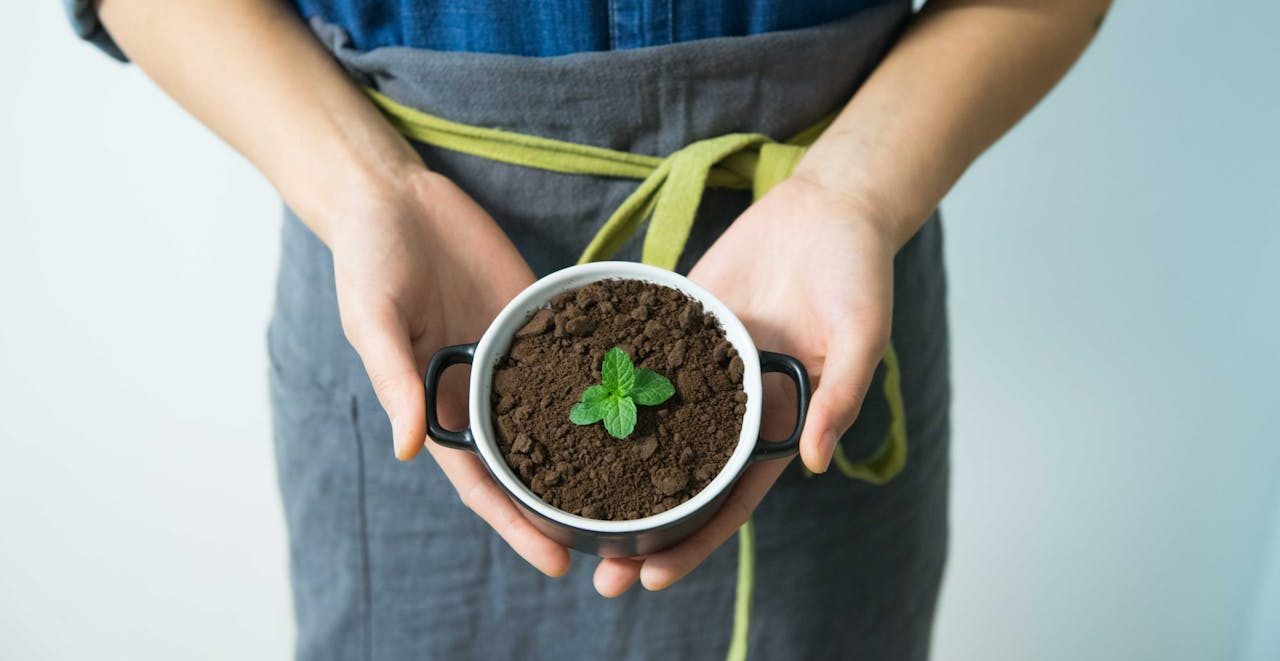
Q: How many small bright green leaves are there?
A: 4